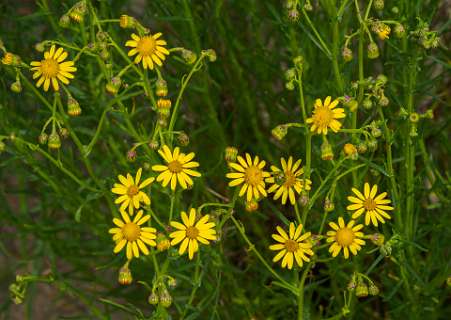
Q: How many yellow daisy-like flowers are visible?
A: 12